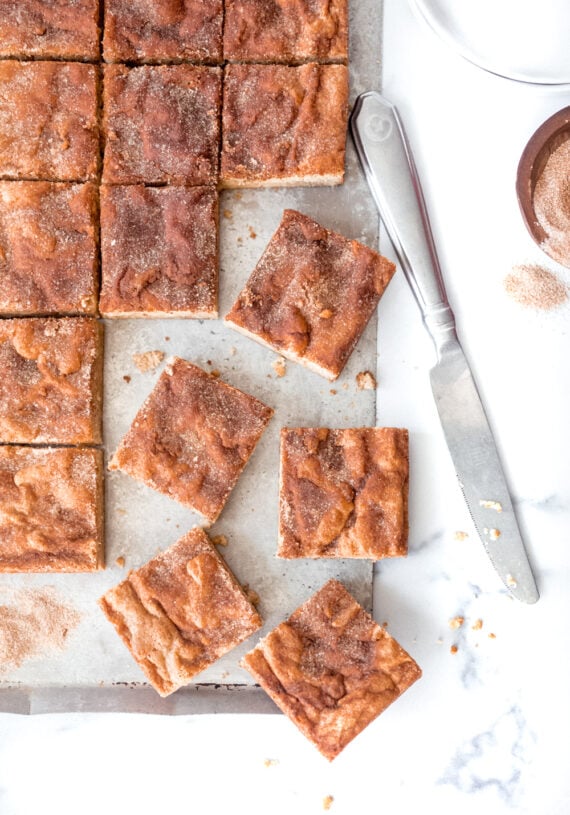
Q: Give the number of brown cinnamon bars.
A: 15